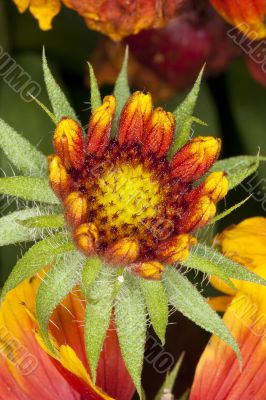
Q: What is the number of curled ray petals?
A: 13